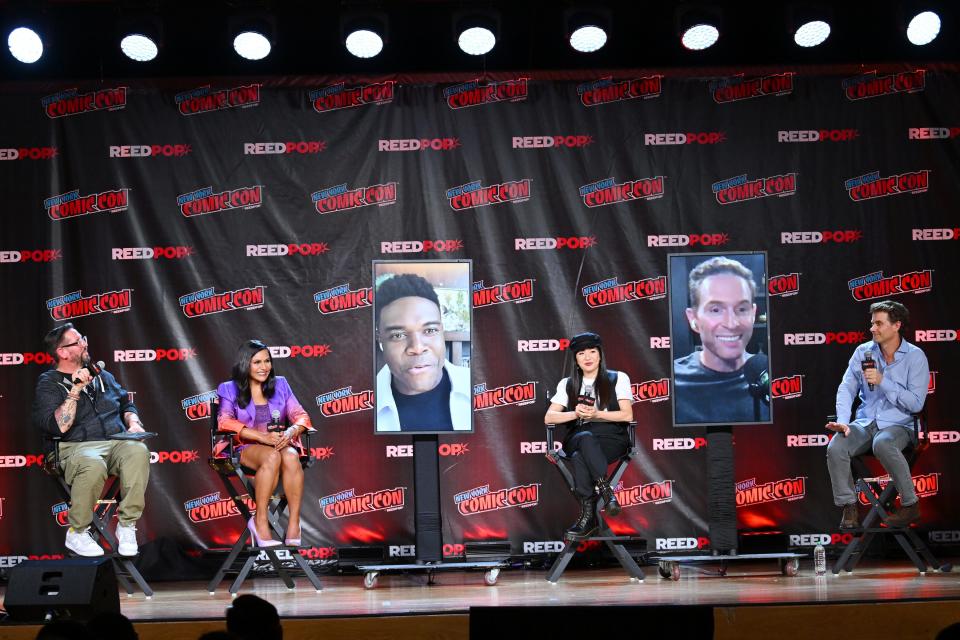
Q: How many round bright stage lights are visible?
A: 9